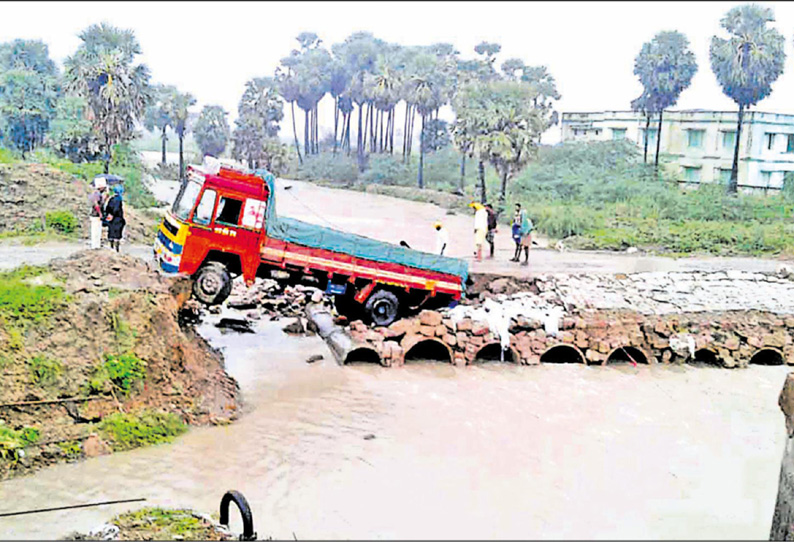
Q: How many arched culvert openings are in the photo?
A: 7